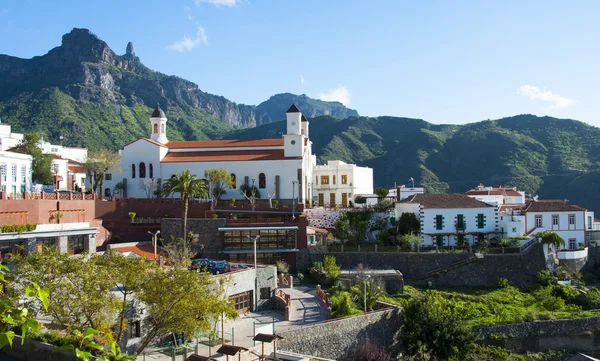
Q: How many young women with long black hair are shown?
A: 0